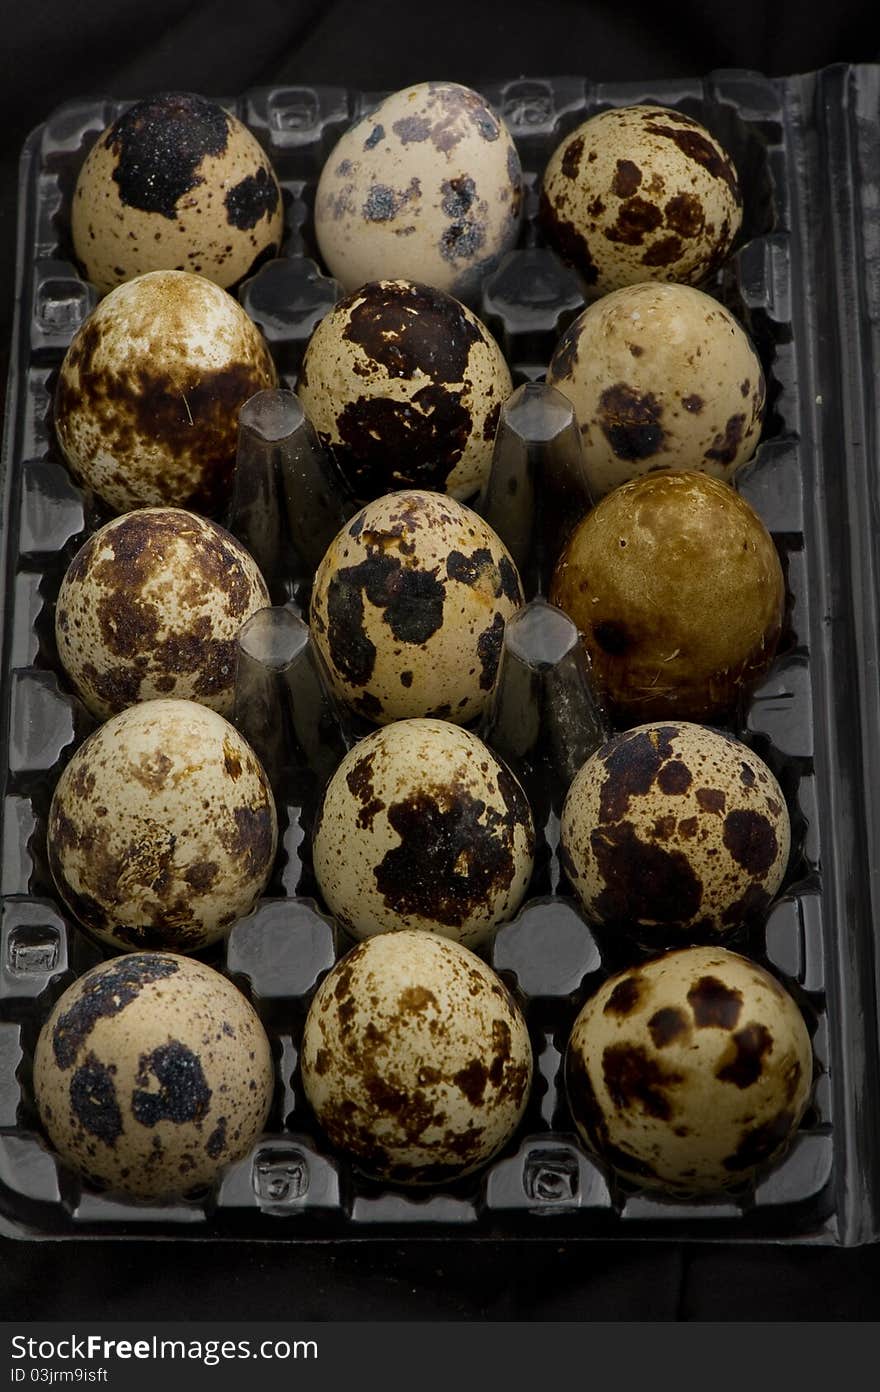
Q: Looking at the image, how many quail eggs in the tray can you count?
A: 15